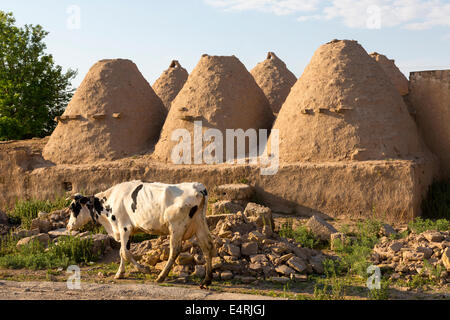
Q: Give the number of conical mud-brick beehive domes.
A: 6